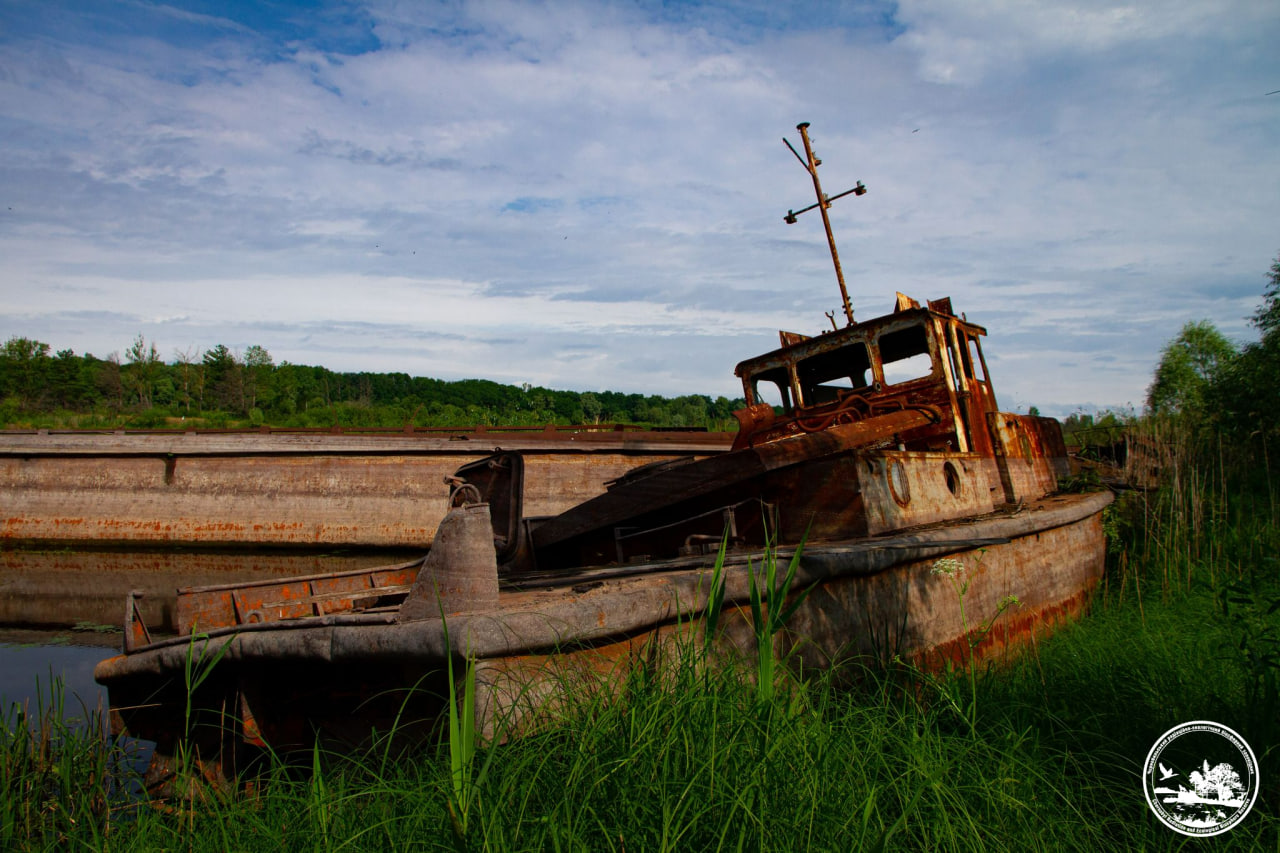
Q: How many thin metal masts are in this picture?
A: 1